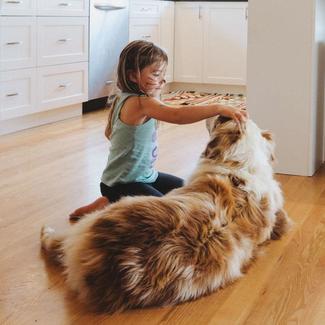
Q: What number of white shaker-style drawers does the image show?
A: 8